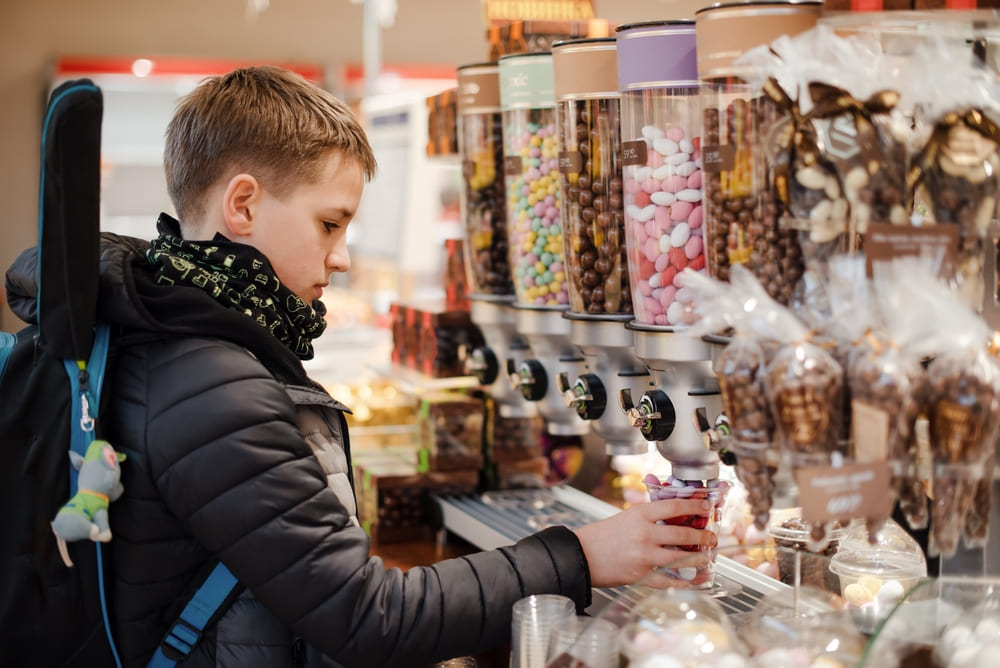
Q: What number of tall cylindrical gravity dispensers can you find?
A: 5